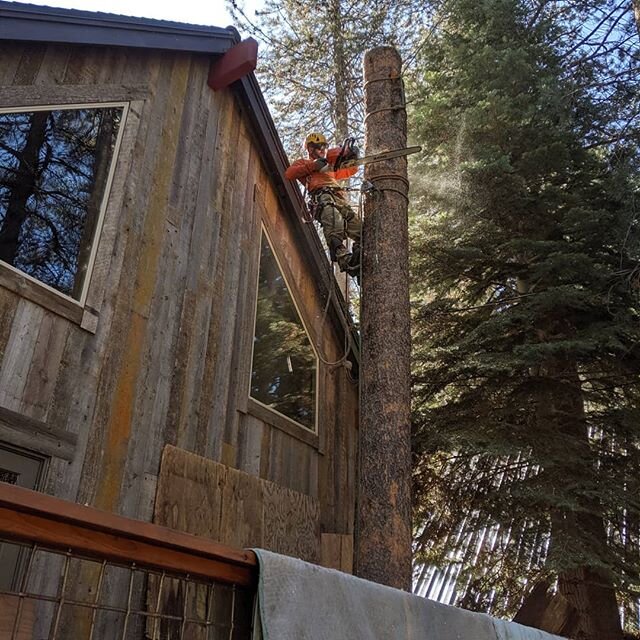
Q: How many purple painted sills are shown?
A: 0